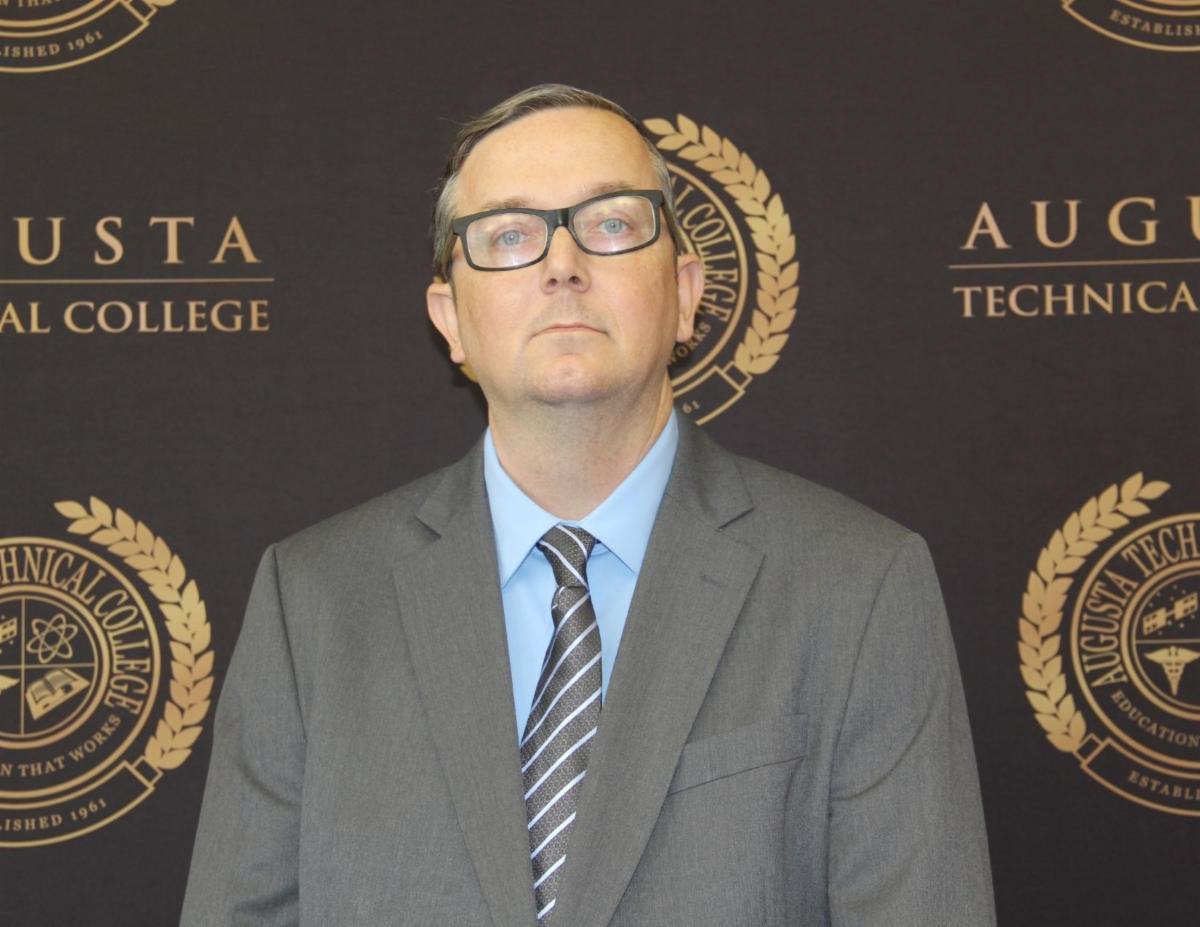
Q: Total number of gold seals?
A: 5